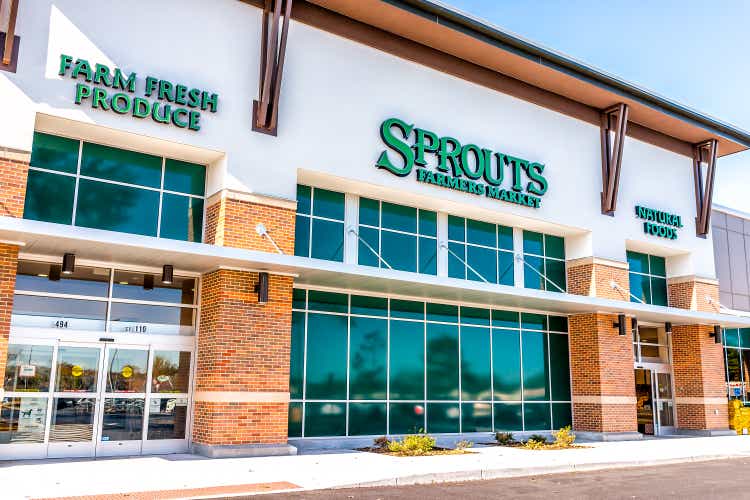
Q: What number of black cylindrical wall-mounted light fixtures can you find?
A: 3